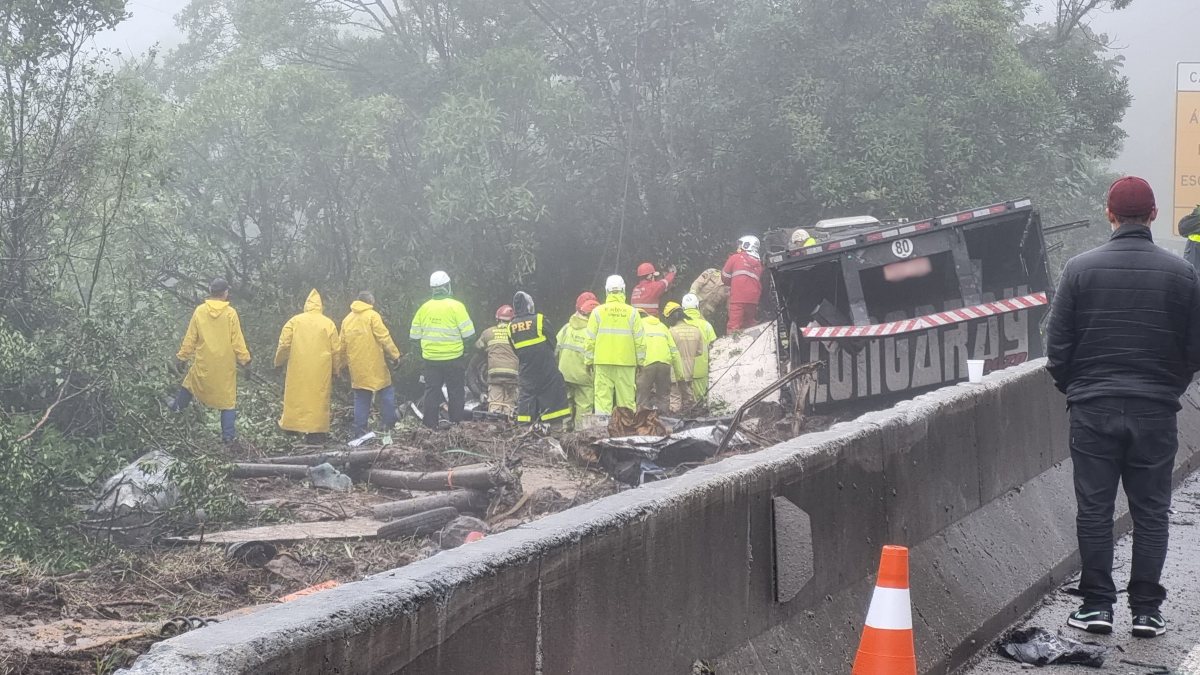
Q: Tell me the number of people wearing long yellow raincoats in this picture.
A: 3